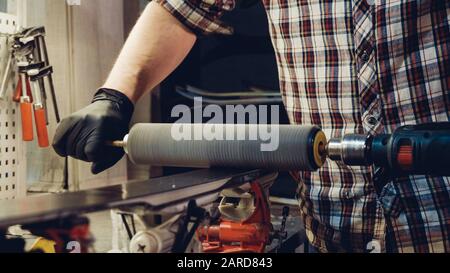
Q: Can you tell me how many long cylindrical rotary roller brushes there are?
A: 1